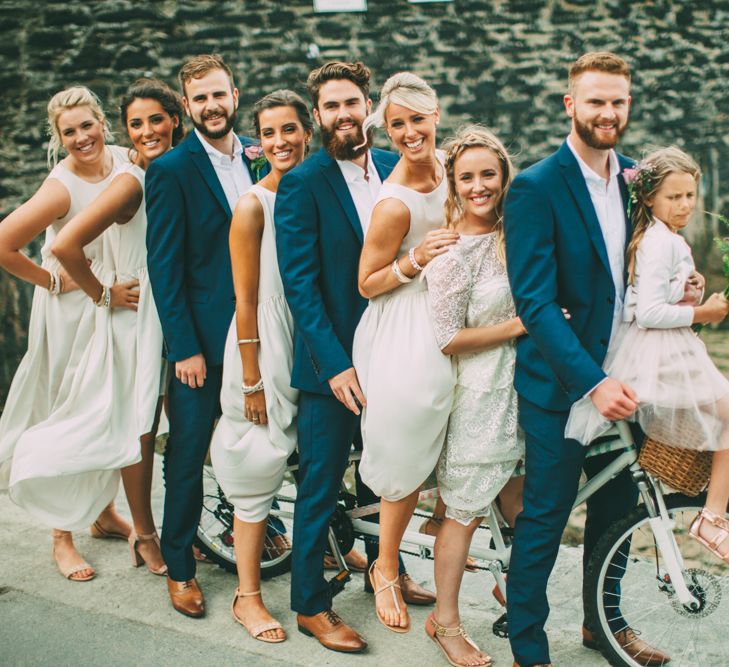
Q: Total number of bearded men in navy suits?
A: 3